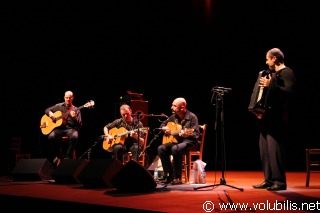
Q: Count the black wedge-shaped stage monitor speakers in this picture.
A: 4